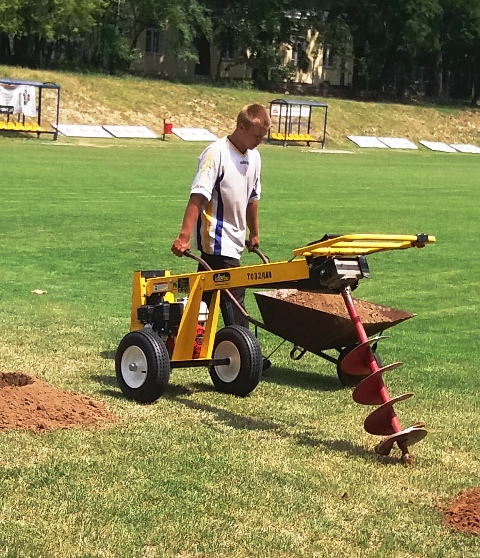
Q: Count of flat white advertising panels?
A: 7